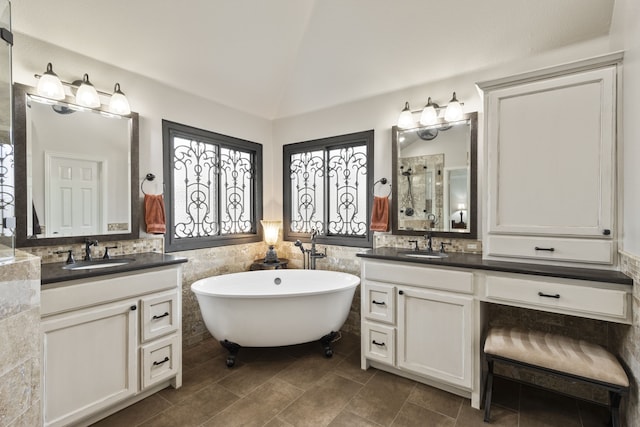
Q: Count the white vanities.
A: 2